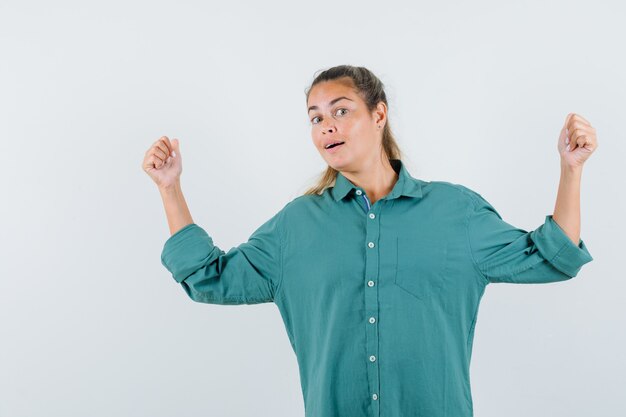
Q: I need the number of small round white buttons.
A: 7